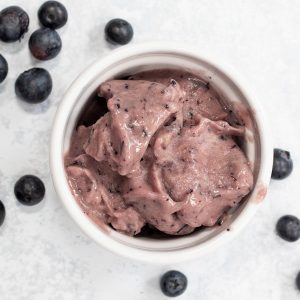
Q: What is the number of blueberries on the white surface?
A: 12